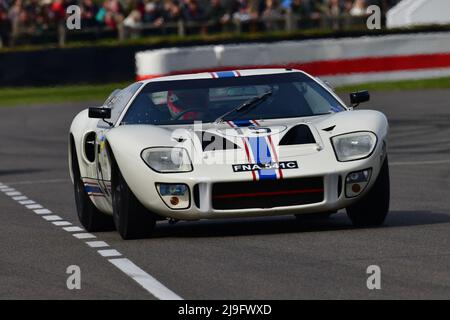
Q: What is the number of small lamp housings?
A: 2